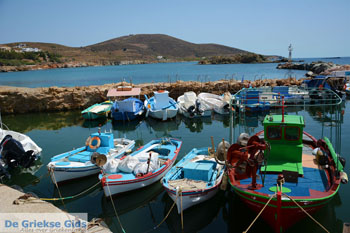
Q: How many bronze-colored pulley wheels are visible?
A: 2